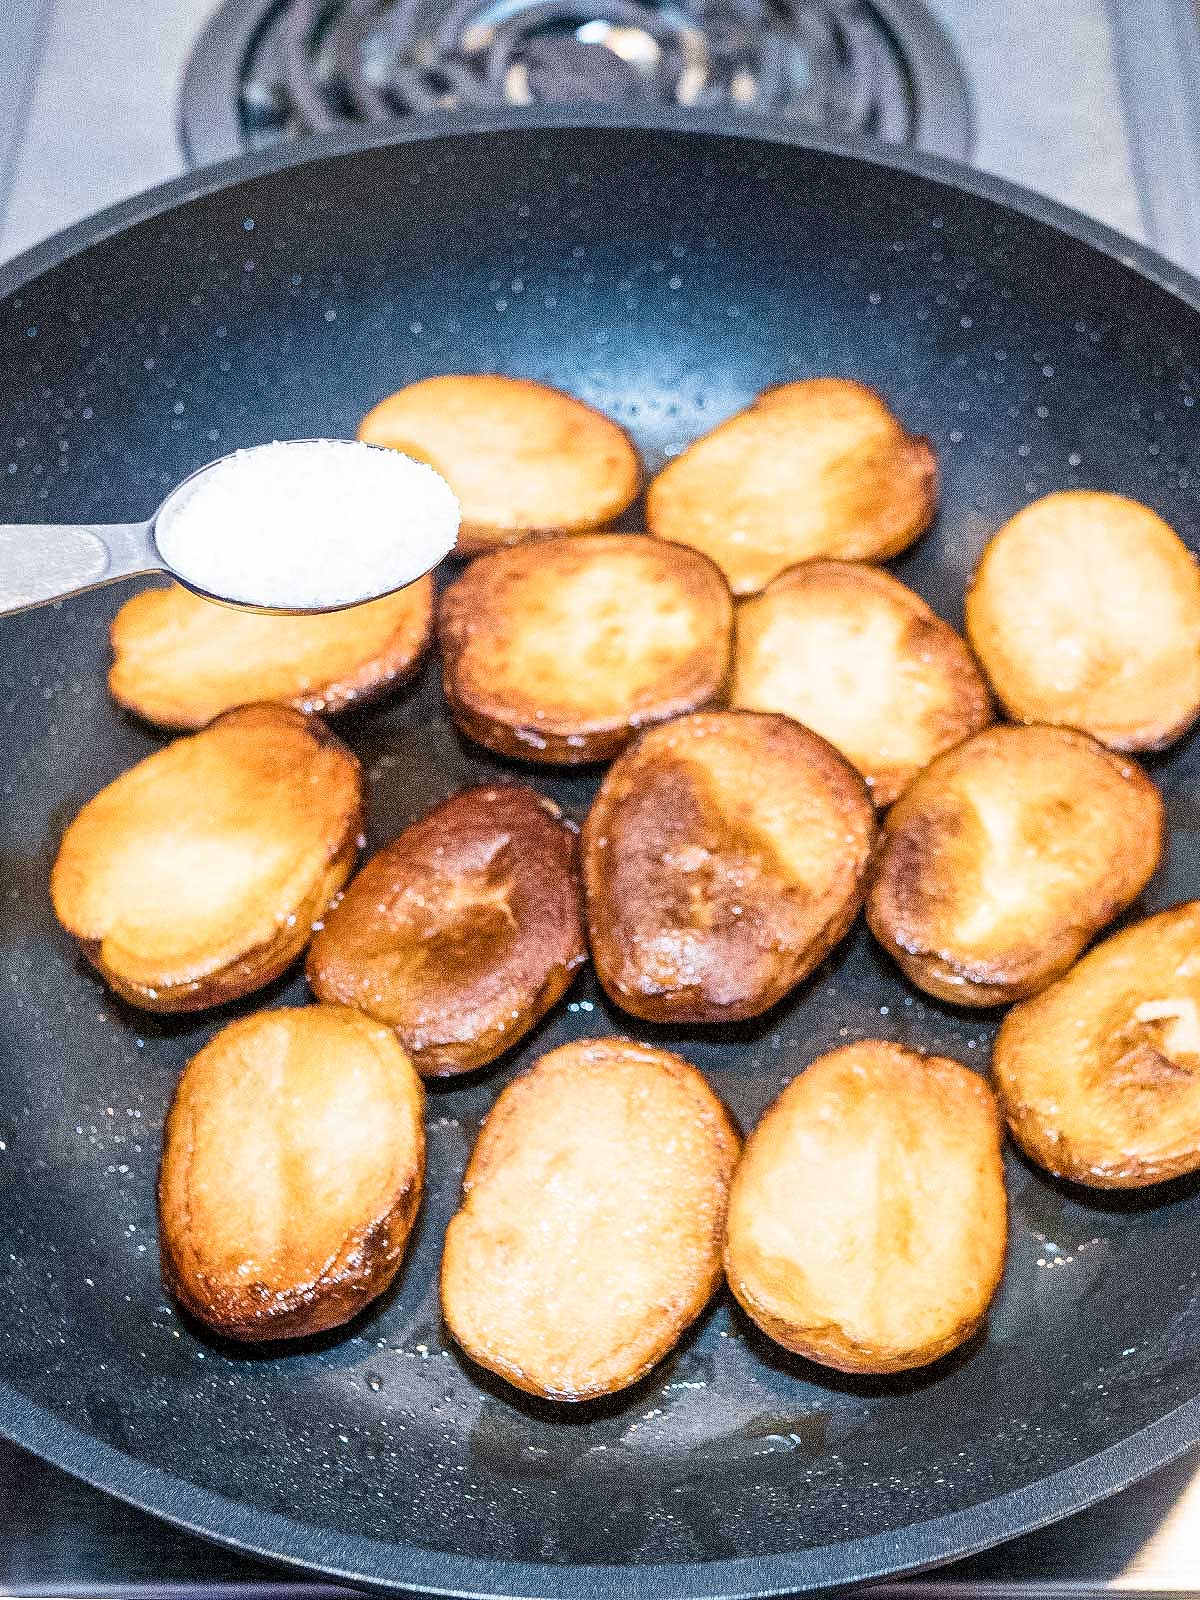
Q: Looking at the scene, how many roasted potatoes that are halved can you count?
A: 14